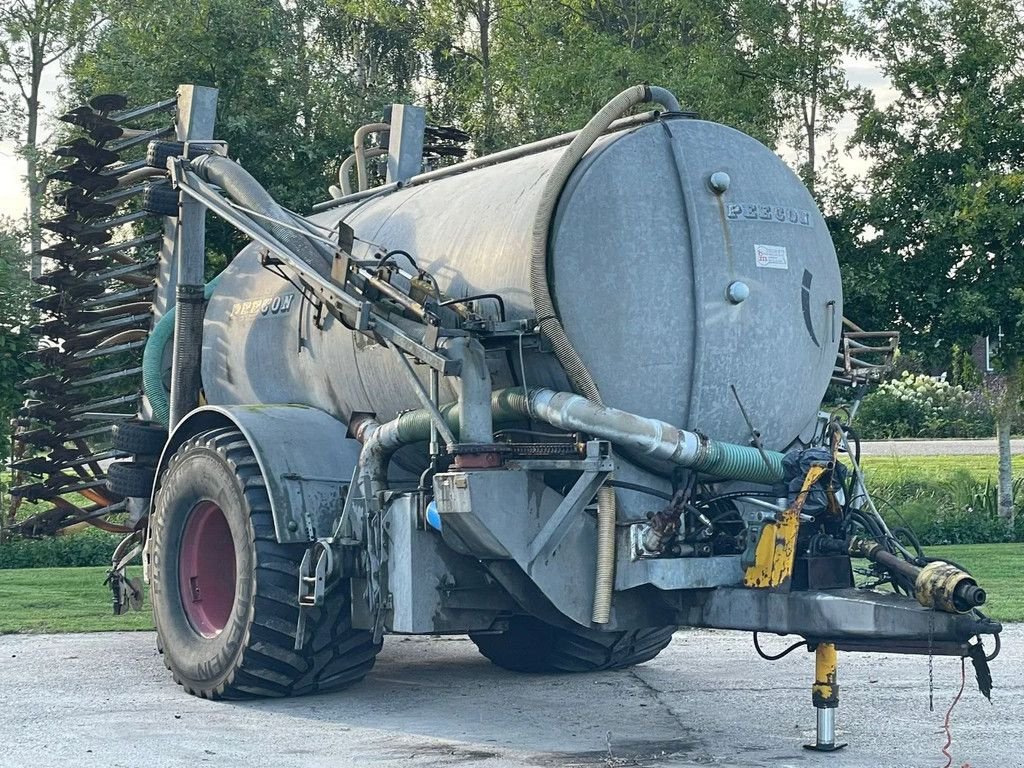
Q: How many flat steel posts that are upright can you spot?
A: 2